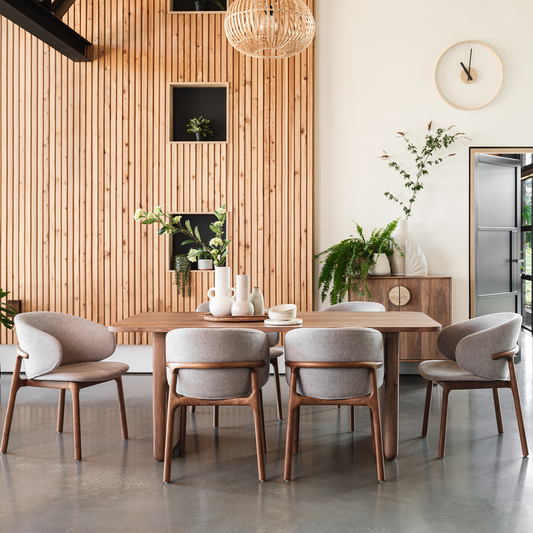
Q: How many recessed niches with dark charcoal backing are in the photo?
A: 3